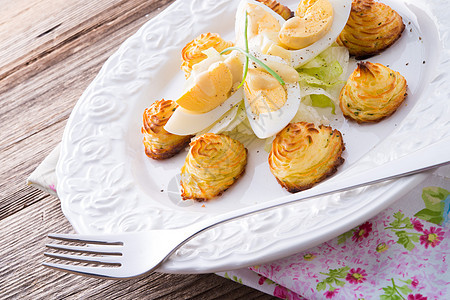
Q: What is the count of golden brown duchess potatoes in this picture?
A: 7